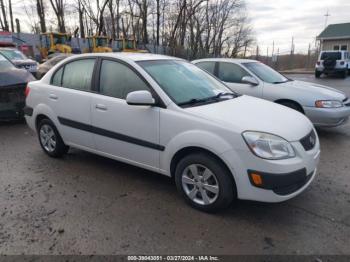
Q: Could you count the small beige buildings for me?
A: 1